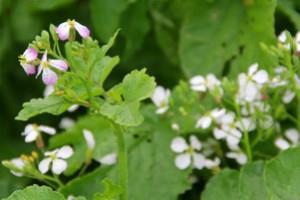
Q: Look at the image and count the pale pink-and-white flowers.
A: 3